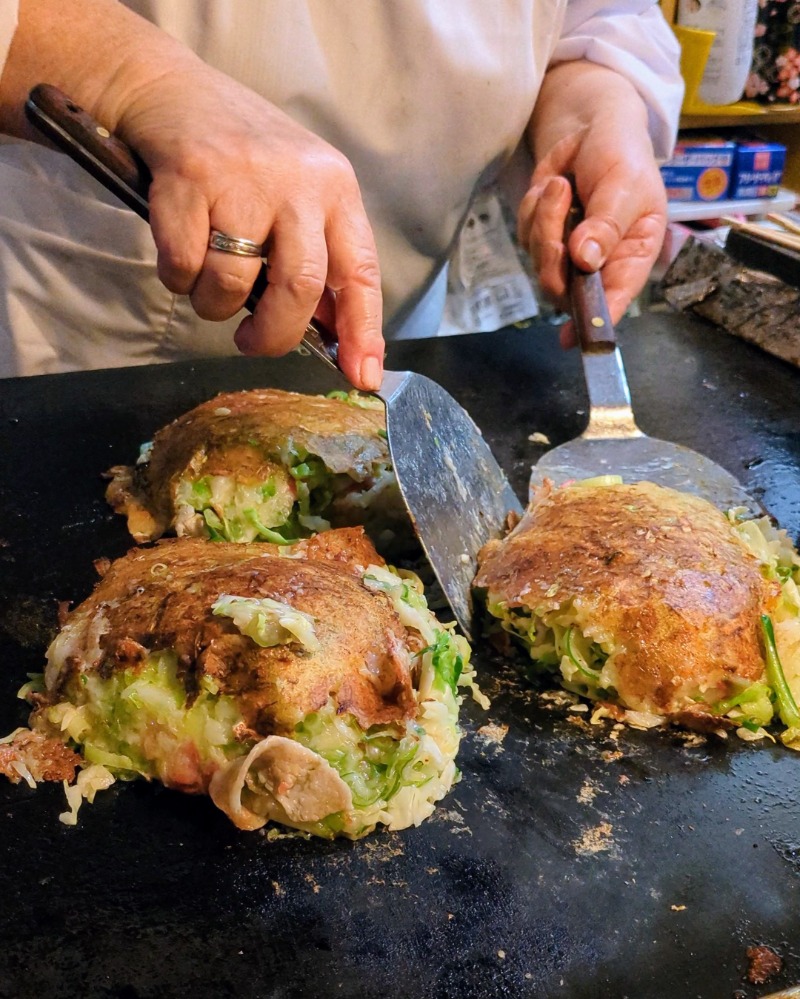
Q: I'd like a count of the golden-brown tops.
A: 3